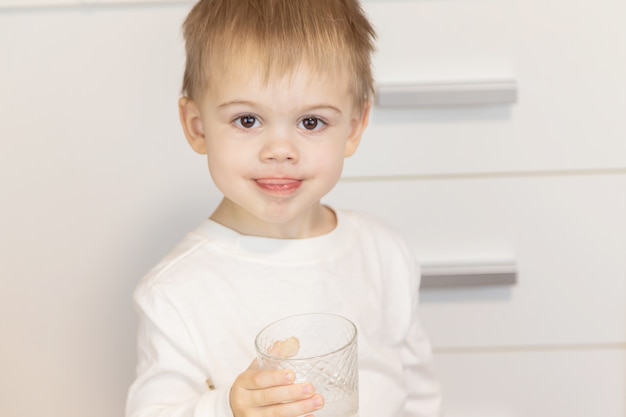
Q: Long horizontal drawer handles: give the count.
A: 2